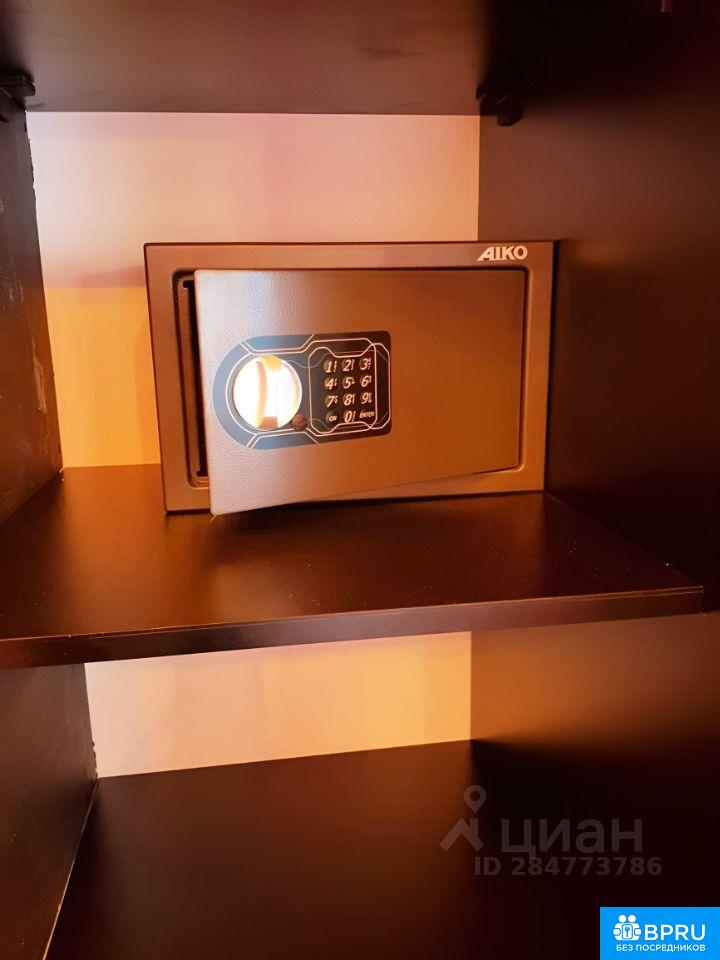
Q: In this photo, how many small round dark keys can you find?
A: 12